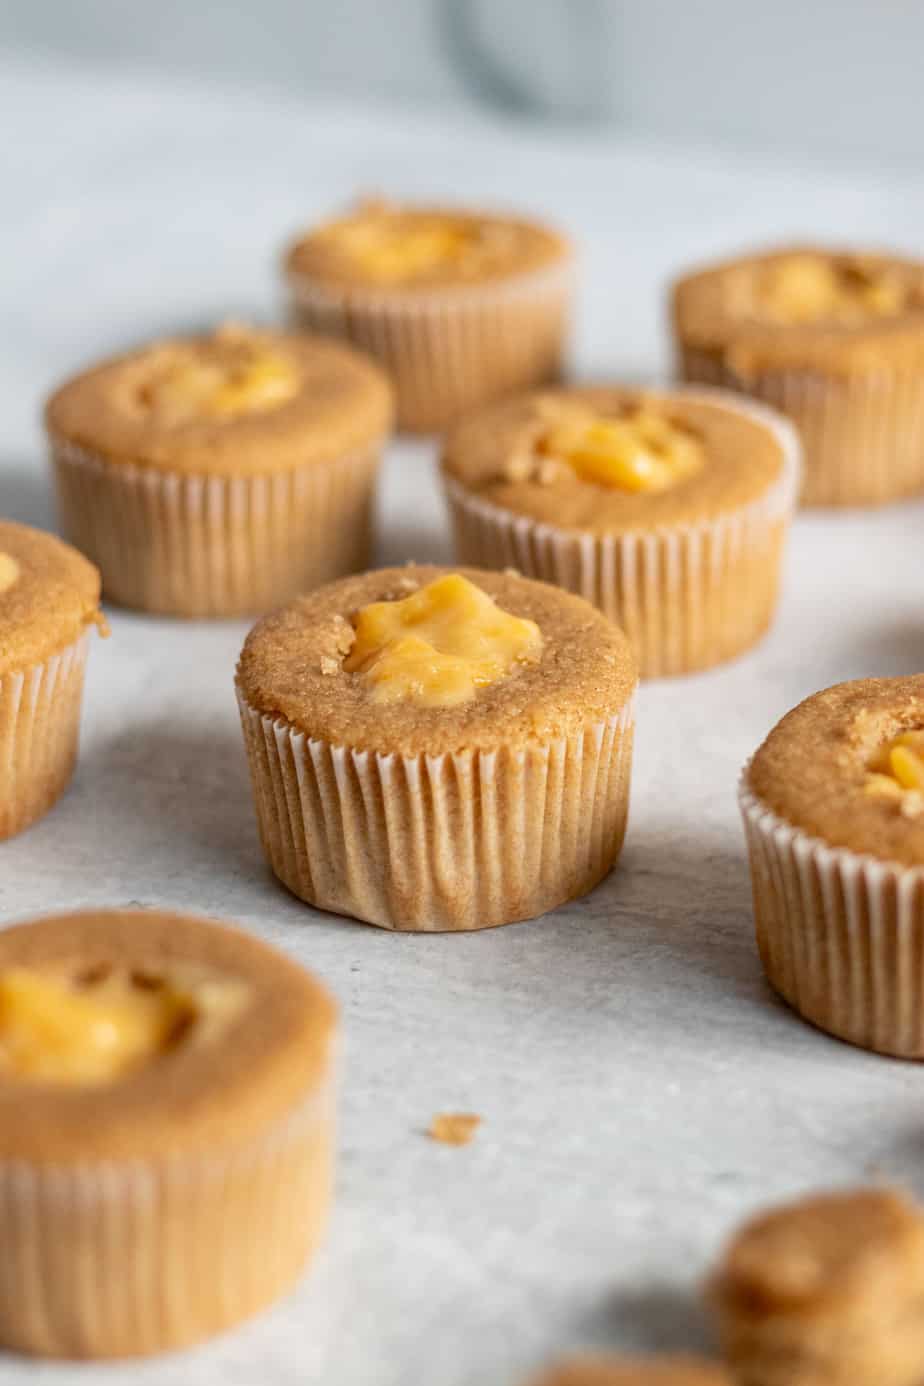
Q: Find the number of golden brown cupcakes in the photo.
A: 8